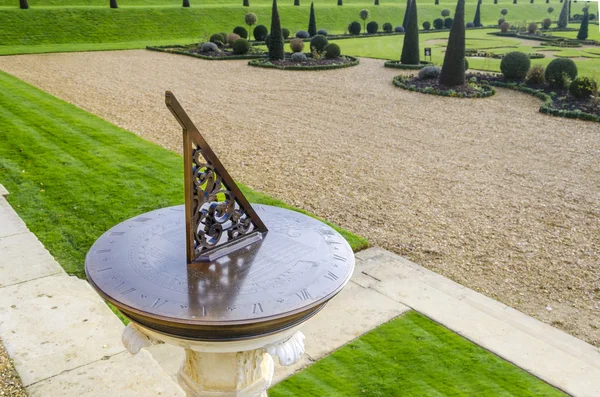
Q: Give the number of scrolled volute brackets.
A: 2